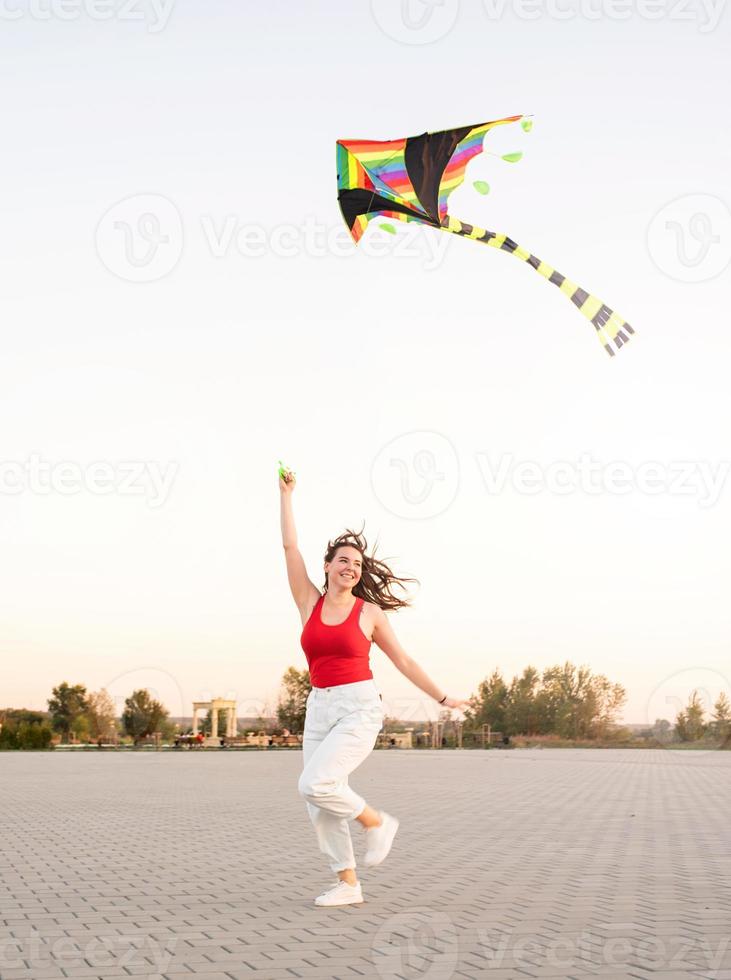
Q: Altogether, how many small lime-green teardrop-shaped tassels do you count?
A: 4